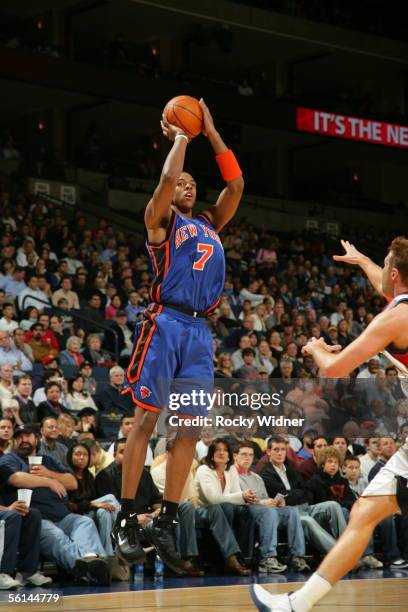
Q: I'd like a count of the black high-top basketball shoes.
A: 2